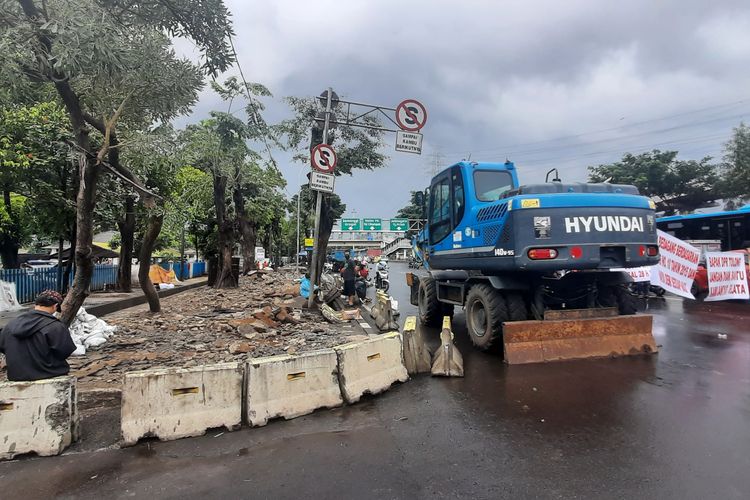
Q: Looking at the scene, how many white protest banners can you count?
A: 3